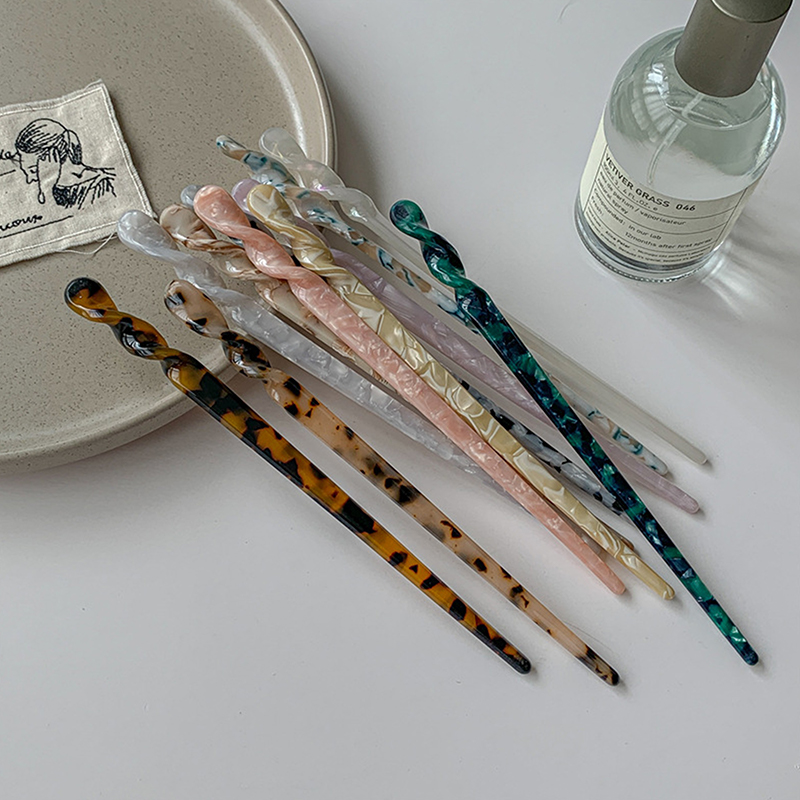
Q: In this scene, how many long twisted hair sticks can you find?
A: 11